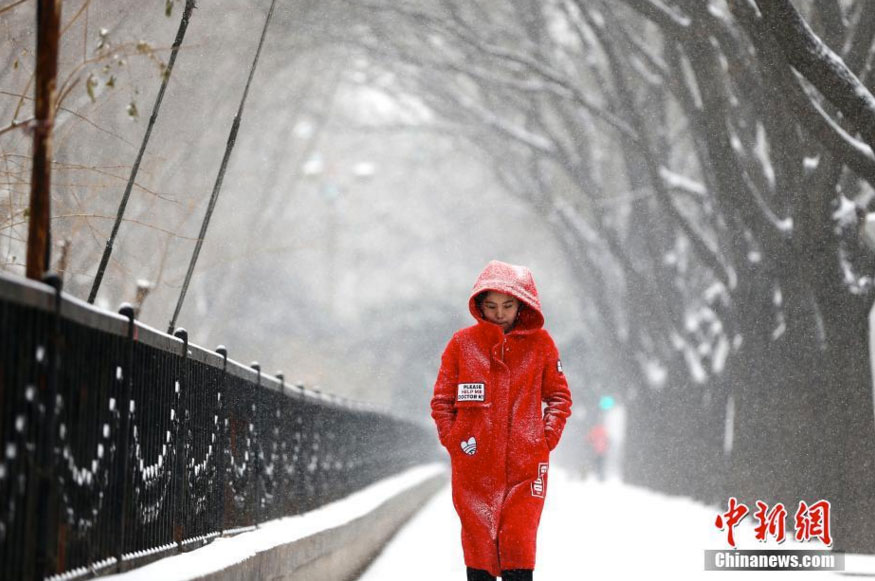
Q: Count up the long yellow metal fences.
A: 0